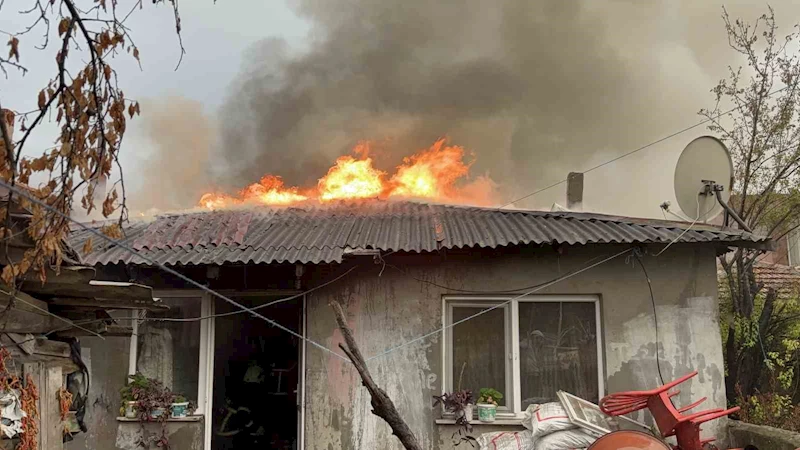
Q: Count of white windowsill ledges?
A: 2